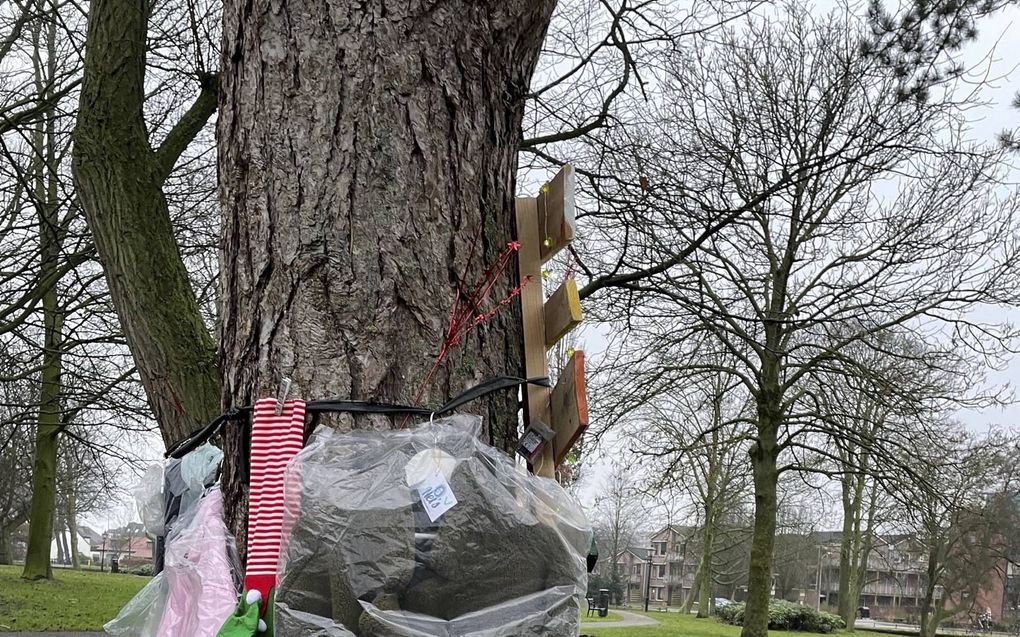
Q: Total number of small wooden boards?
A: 3